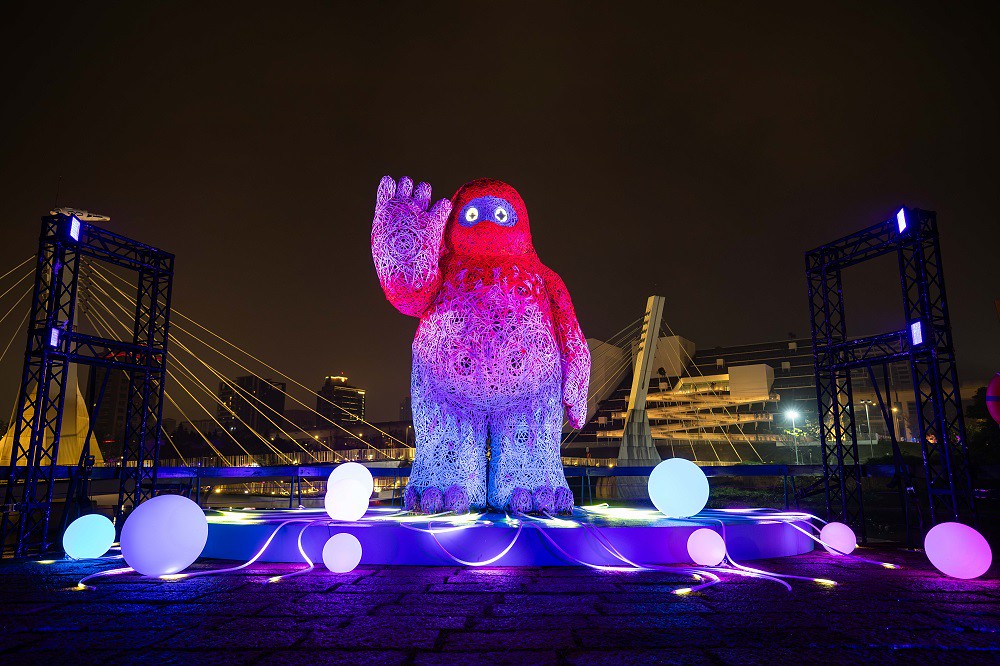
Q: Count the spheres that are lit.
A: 9